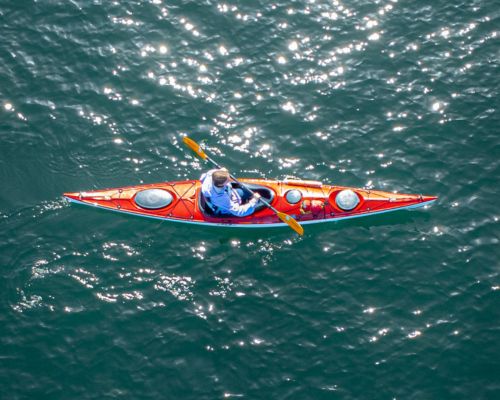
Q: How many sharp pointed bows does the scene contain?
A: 2